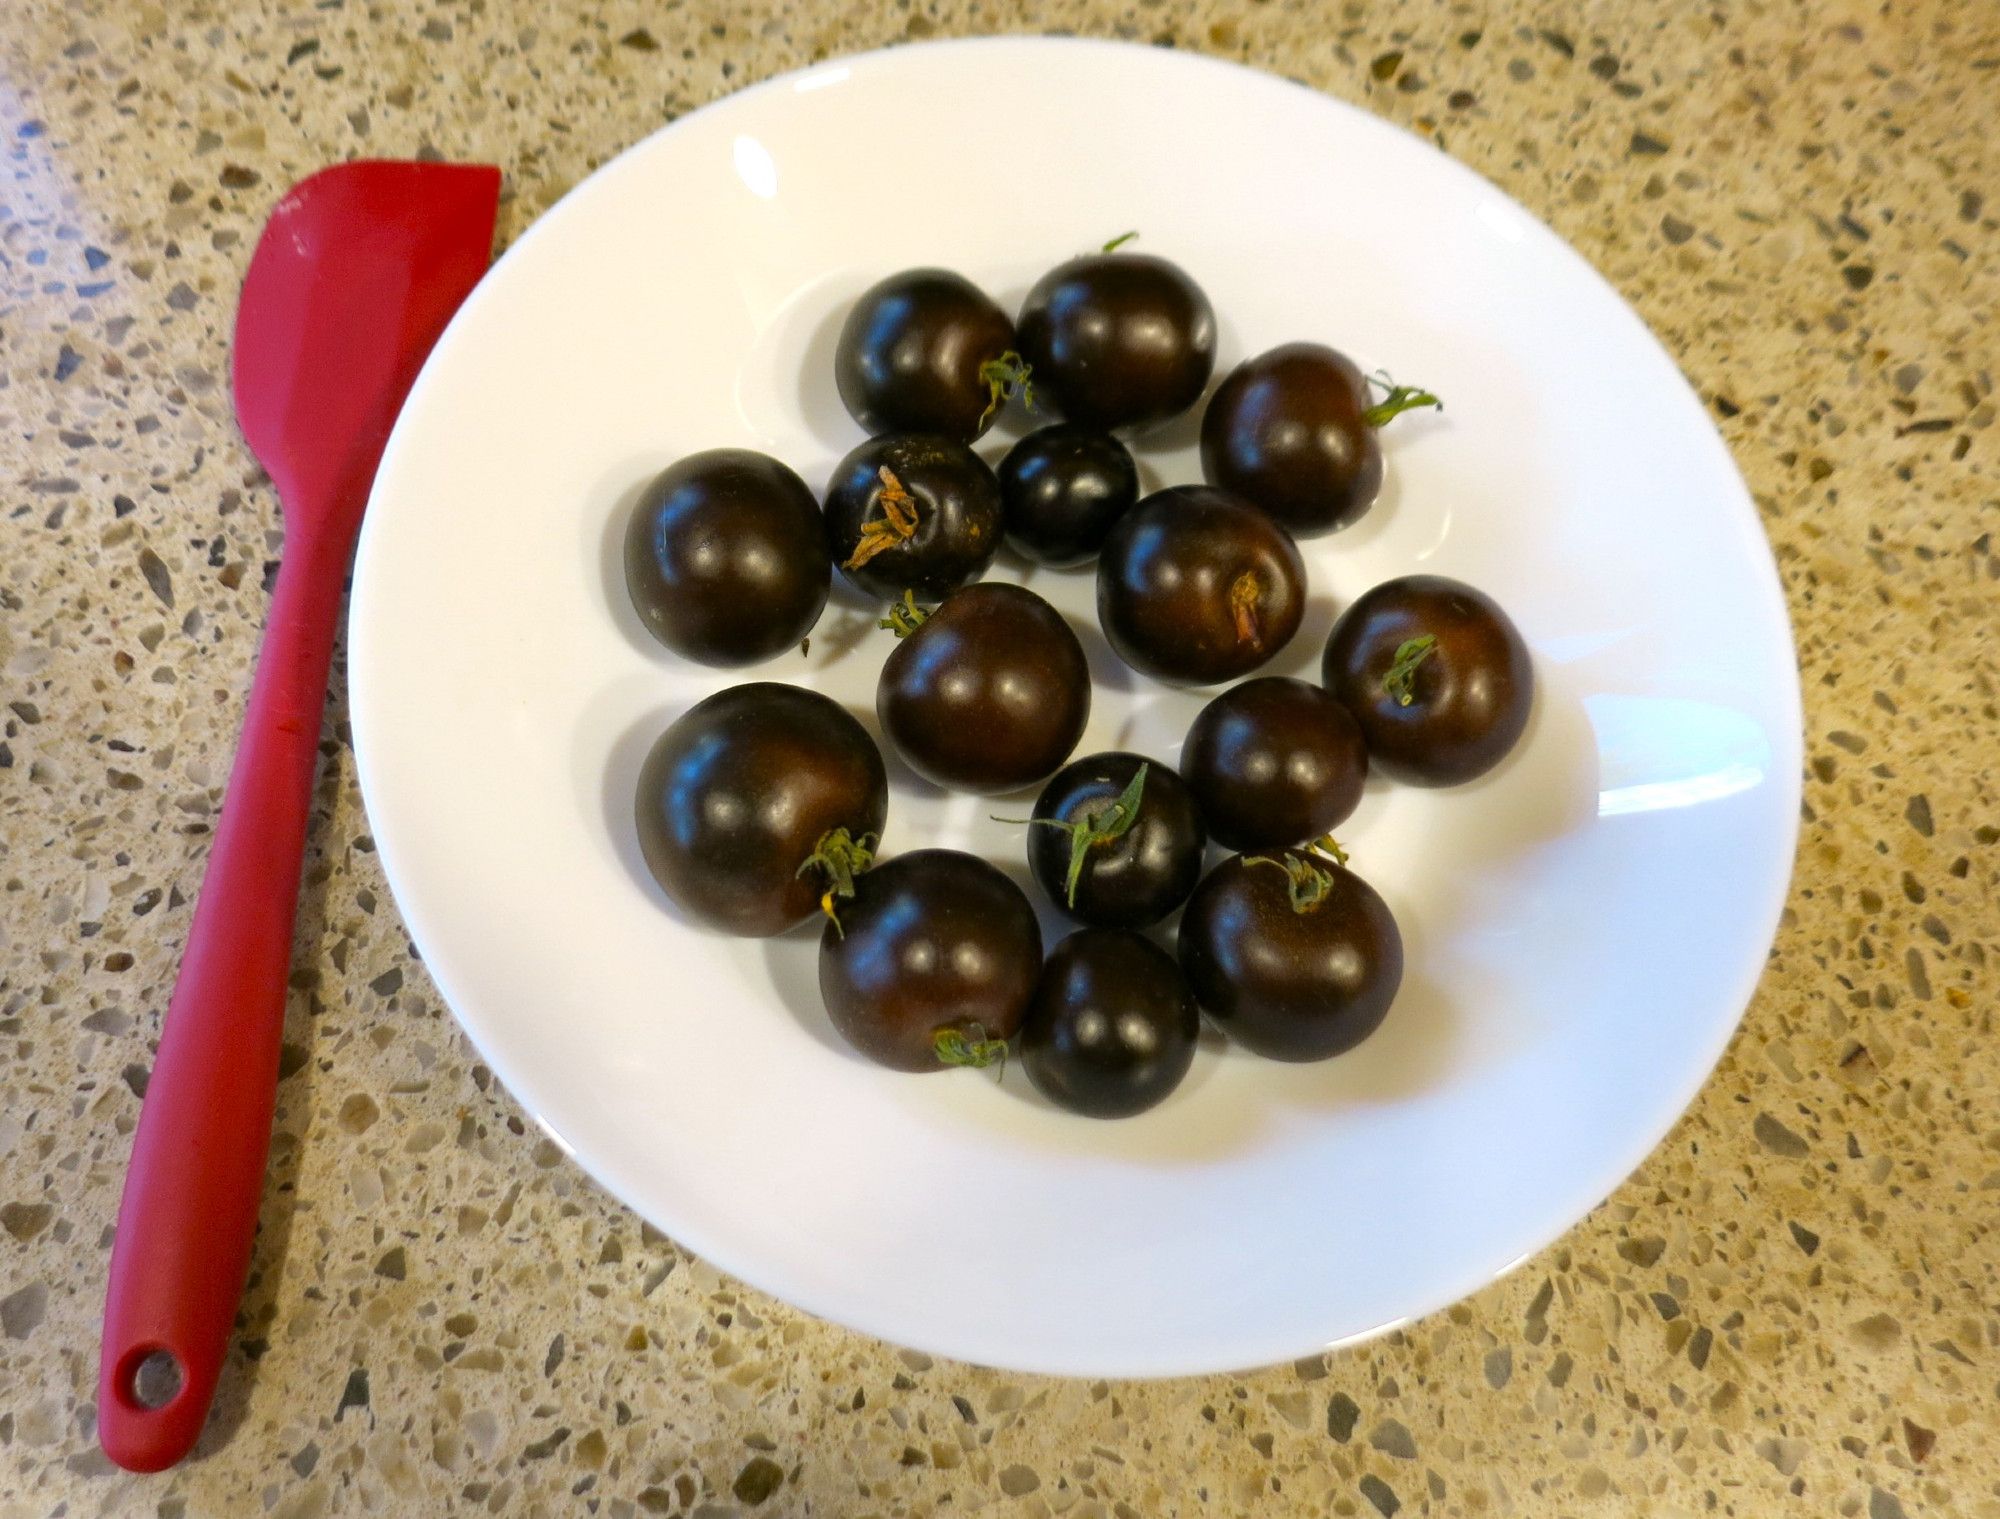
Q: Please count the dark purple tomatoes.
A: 15